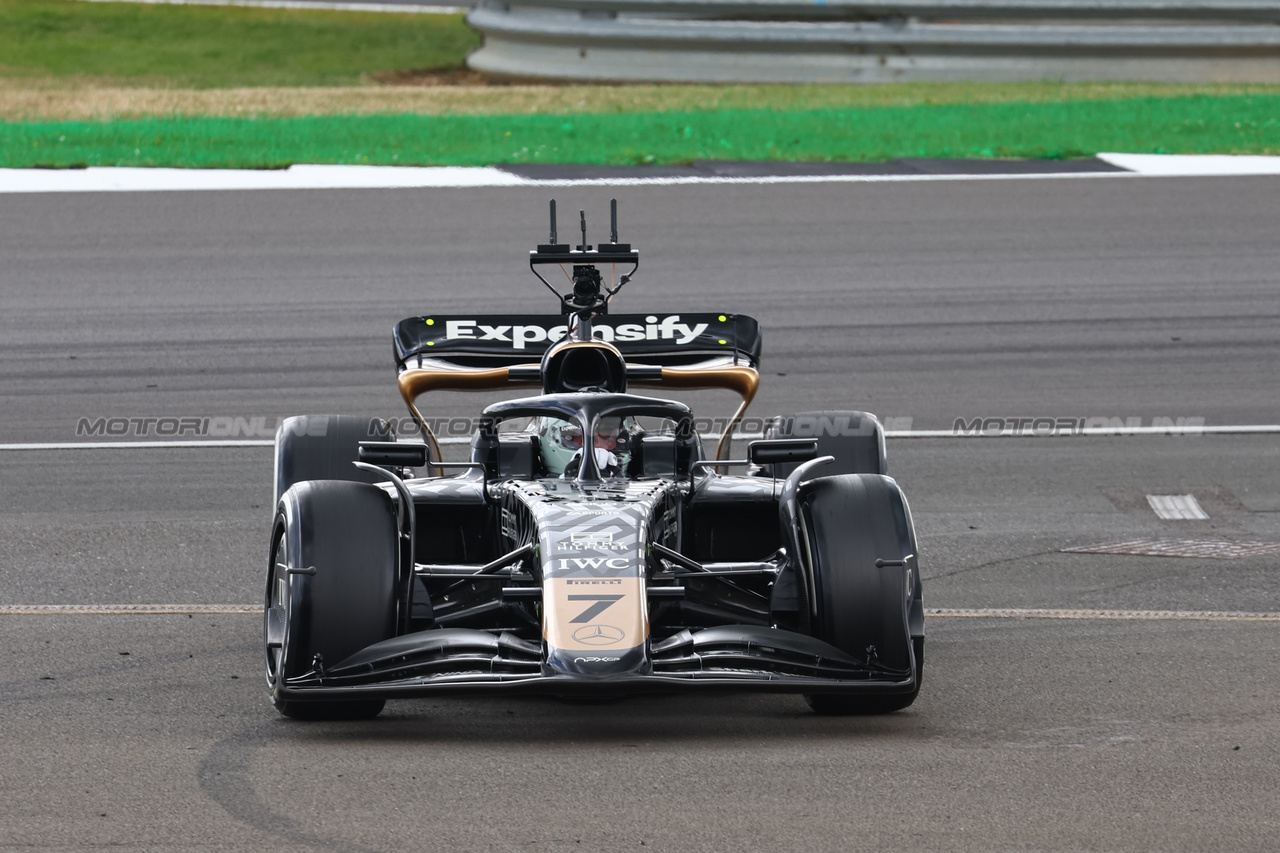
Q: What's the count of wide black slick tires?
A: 4